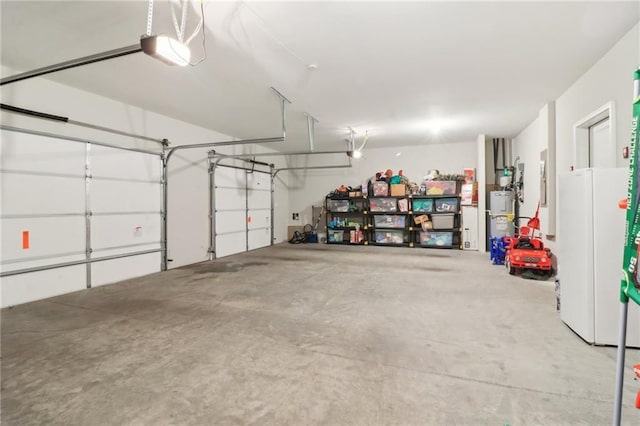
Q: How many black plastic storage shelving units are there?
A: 3